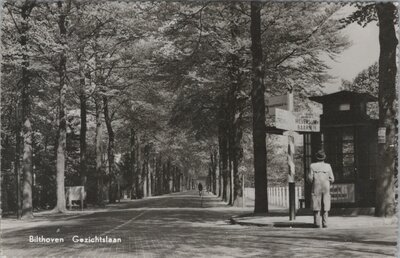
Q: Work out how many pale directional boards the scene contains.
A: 2